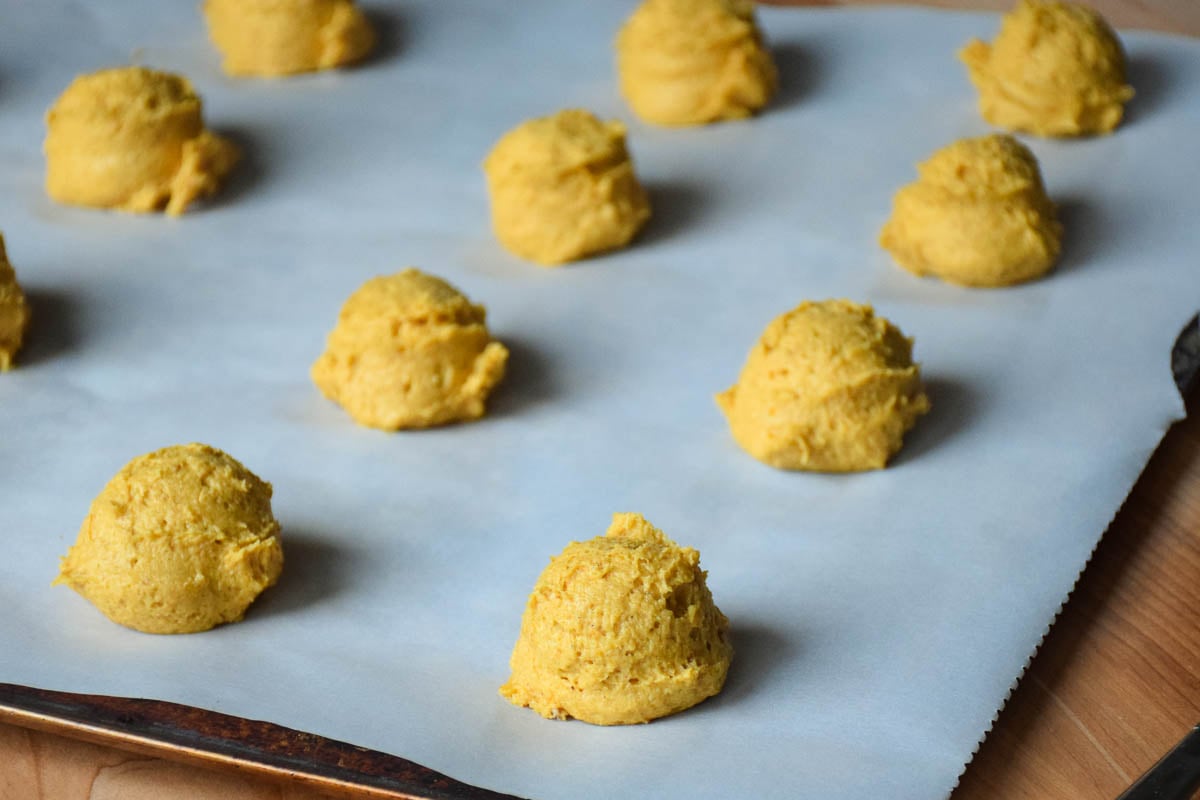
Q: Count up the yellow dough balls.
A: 11